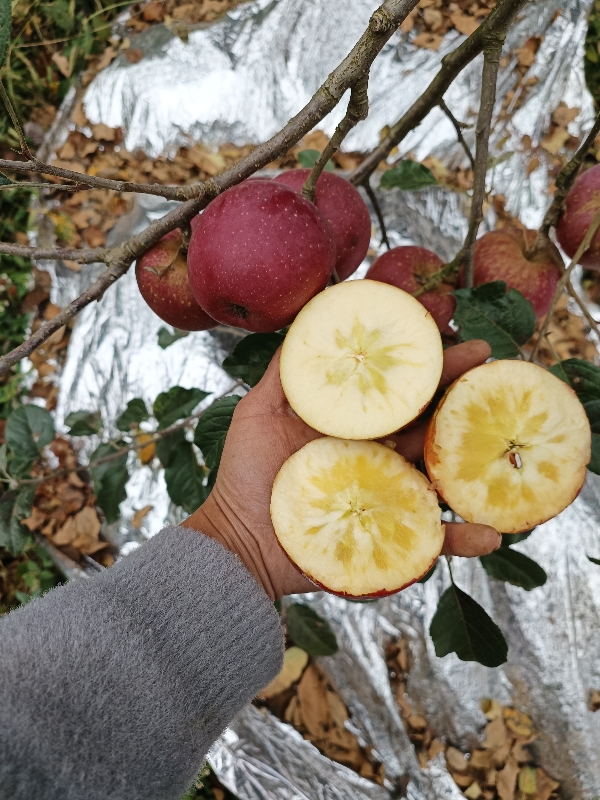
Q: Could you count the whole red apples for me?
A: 6